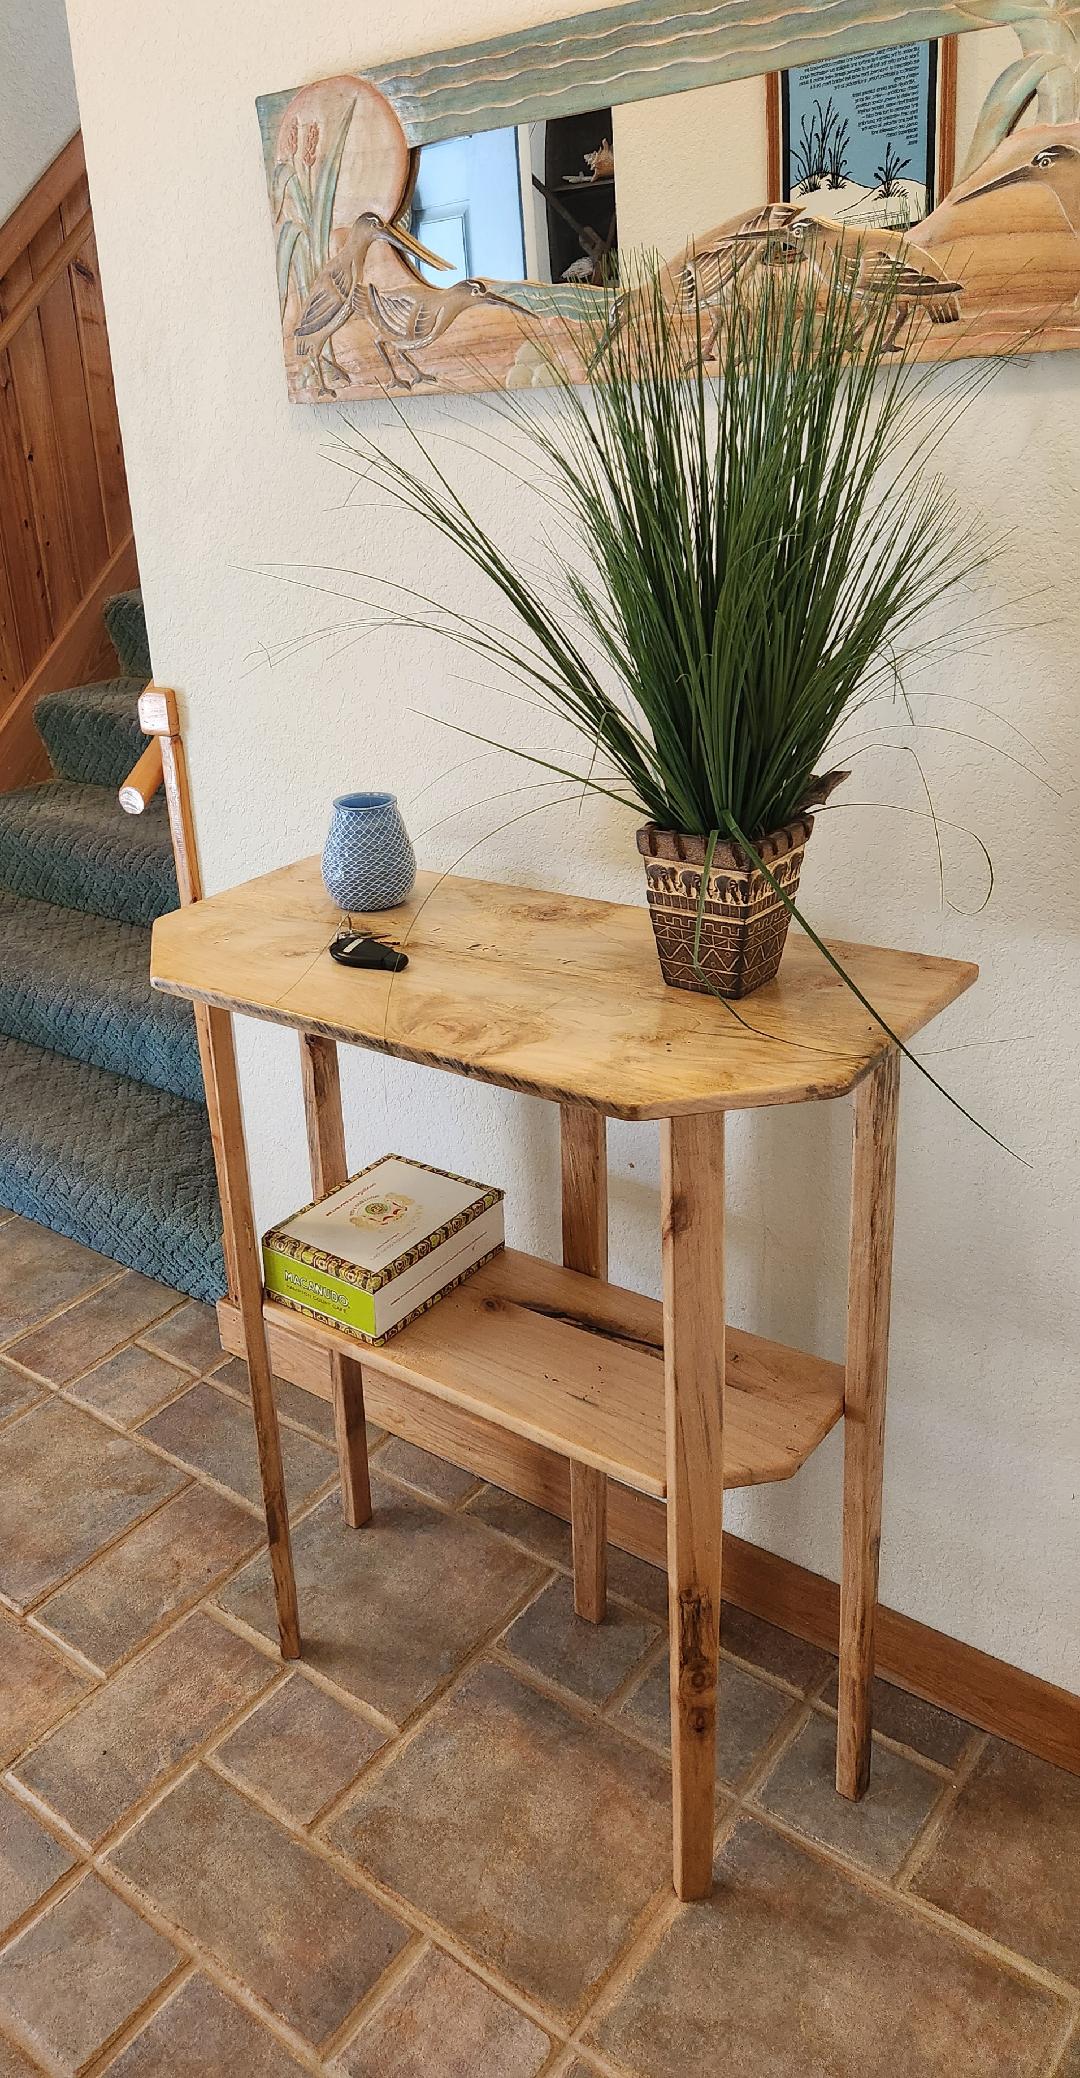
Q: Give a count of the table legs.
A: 5